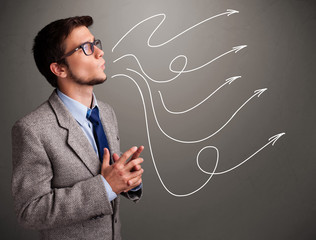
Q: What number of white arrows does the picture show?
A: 5